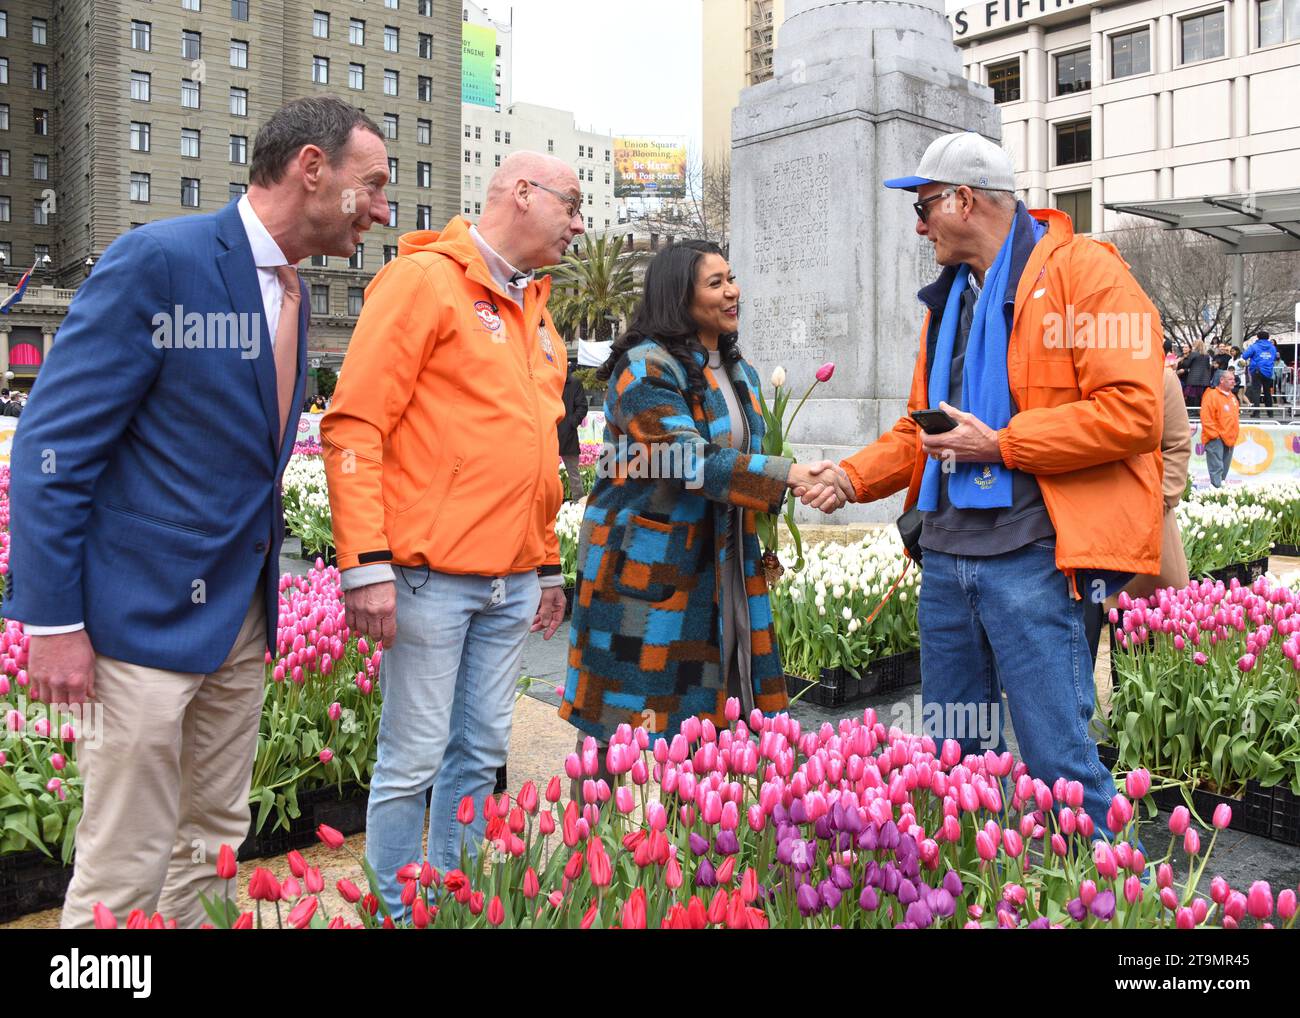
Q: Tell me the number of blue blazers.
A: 1